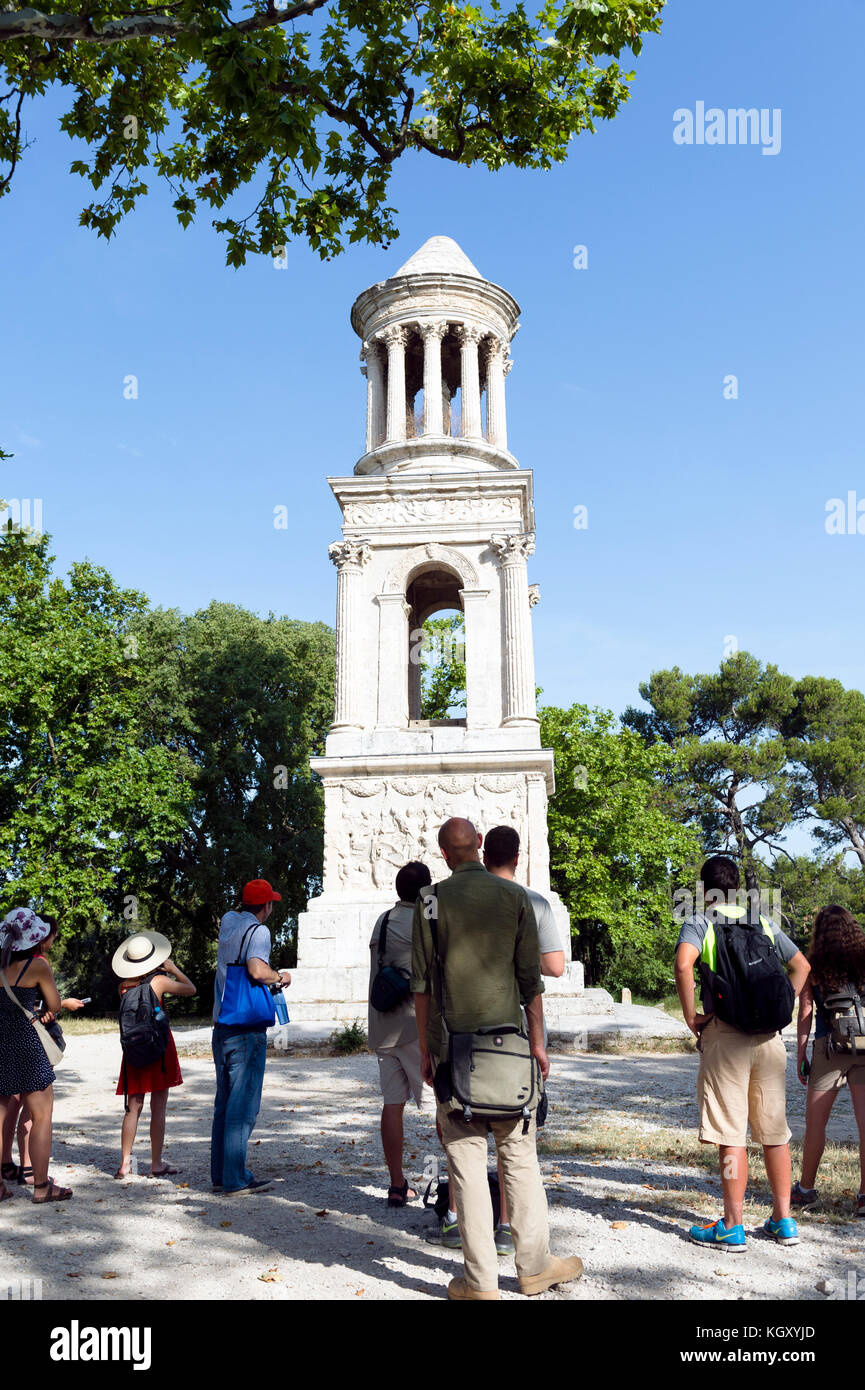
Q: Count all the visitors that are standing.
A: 9